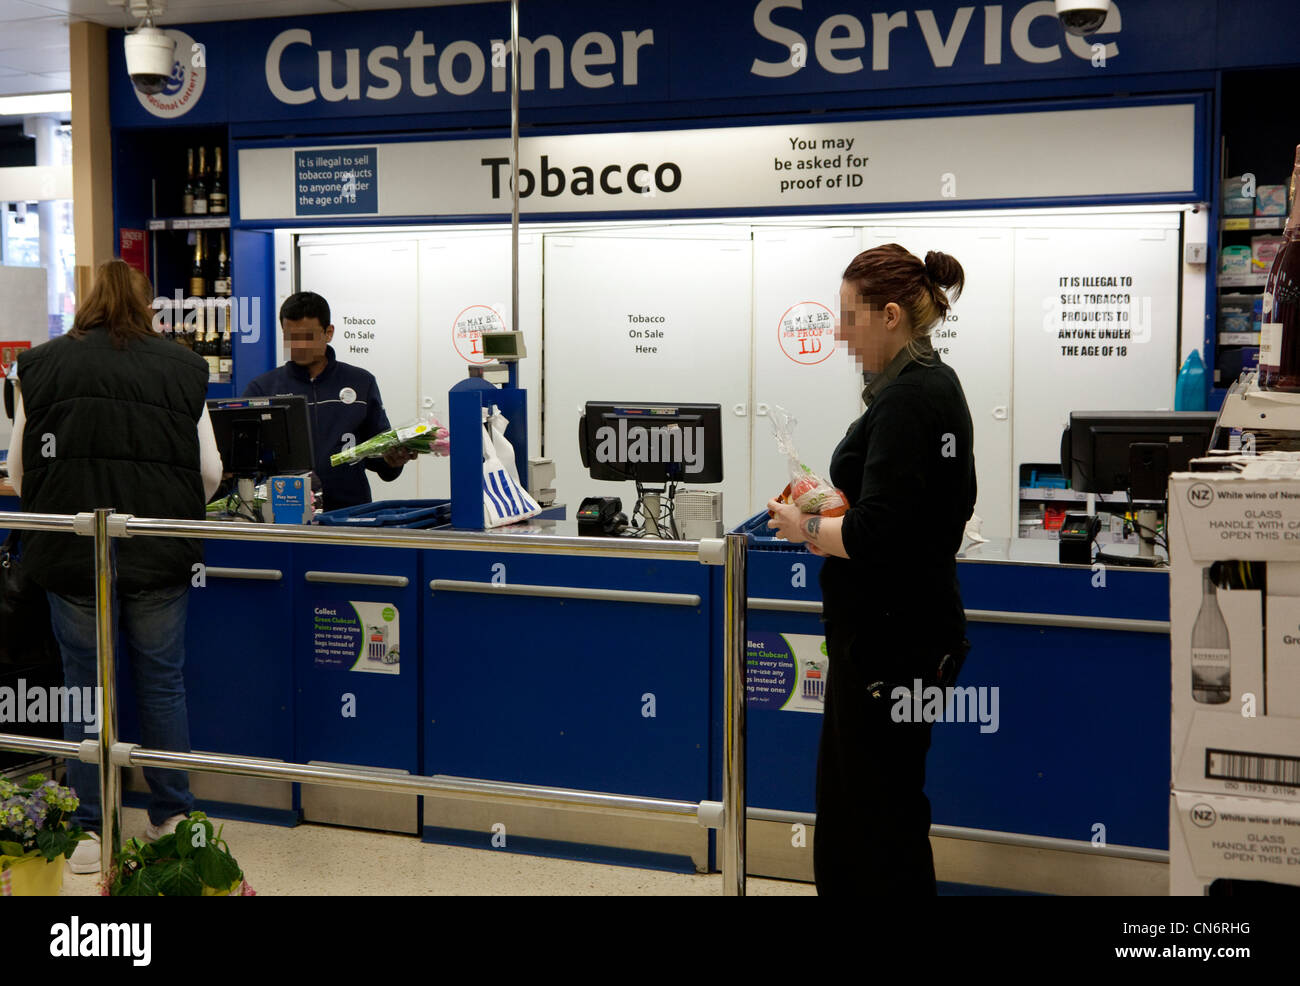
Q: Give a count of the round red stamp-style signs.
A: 2